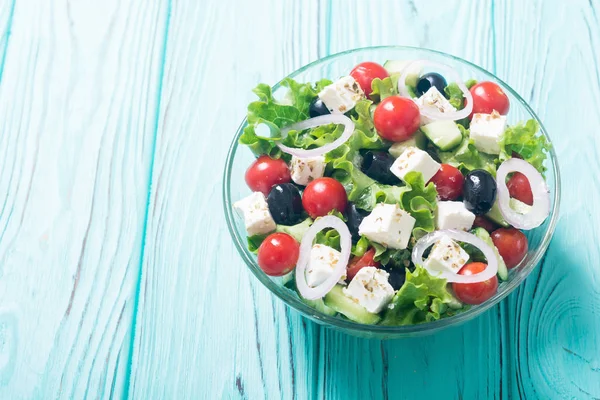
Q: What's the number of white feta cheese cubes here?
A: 11